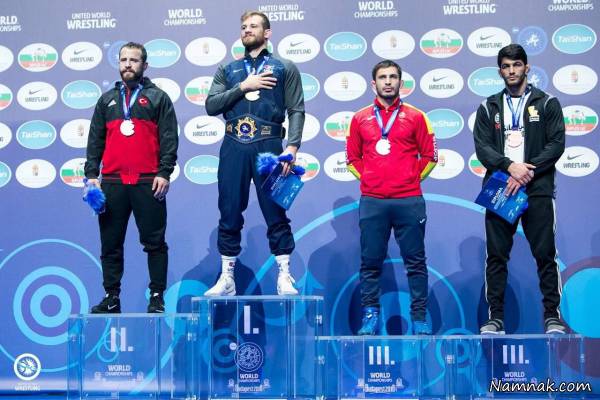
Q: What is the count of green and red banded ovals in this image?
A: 11